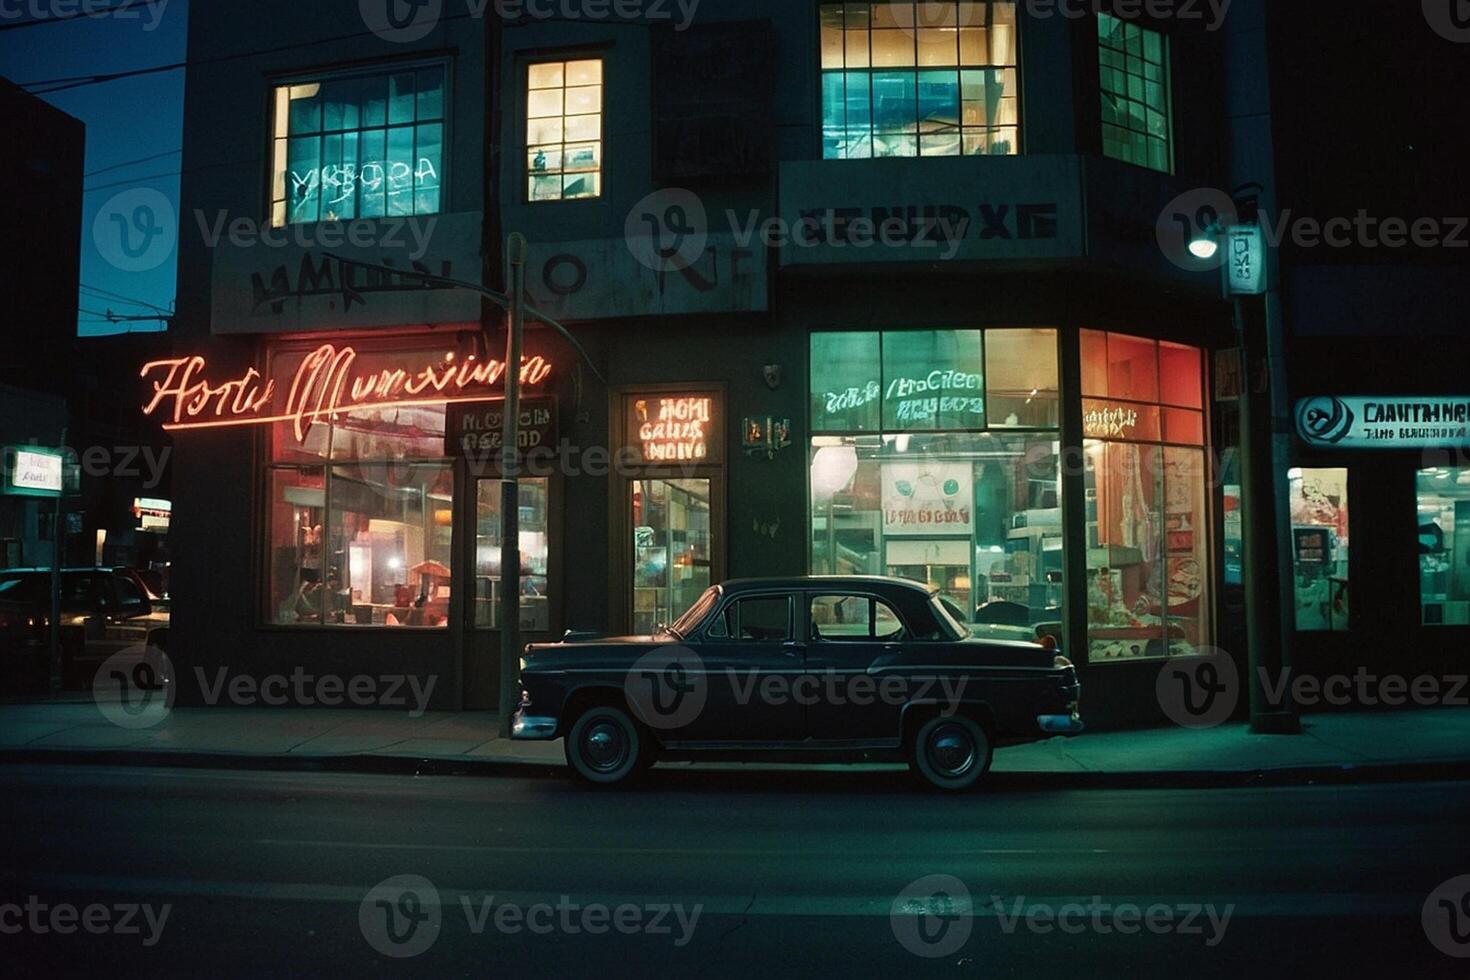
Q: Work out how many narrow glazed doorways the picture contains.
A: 2